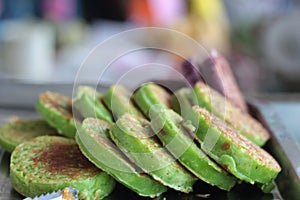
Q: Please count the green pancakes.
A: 12